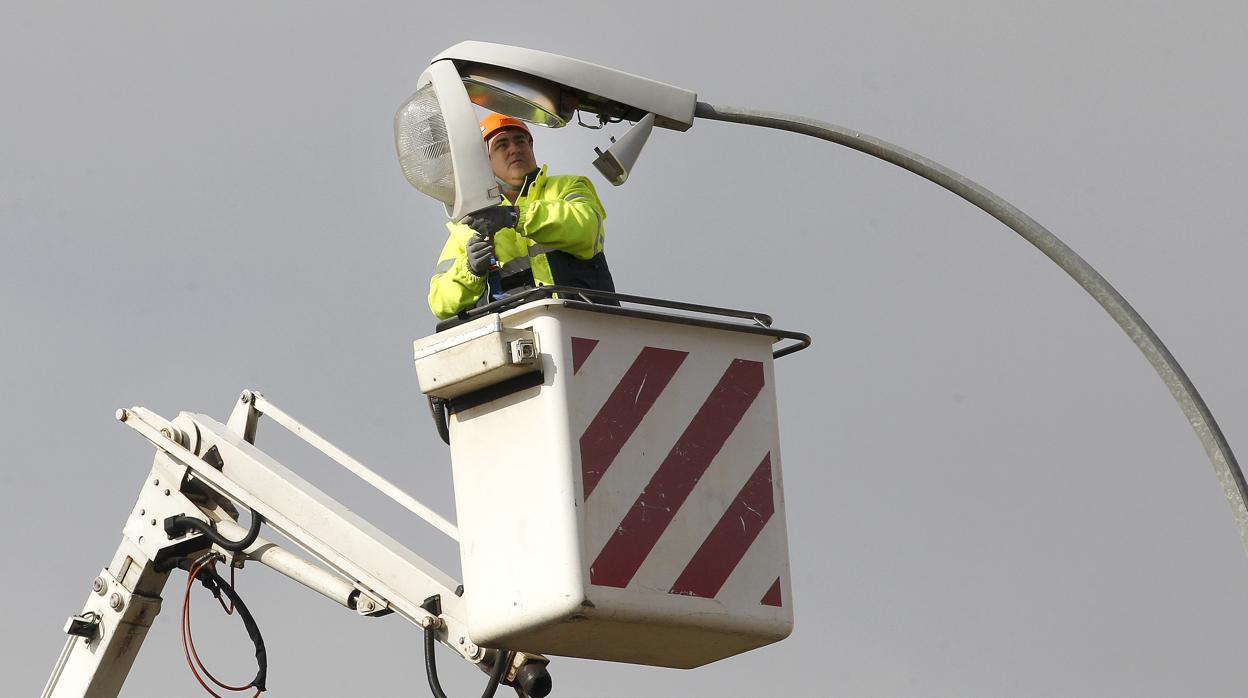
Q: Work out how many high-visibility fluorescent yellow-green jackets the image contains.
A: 1